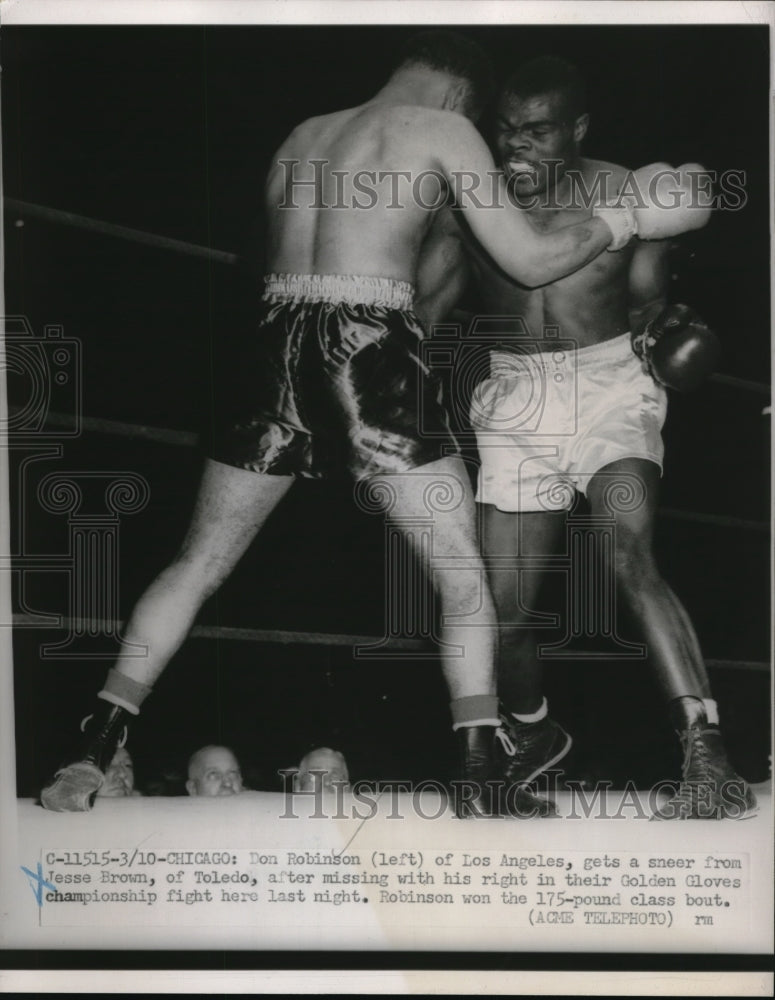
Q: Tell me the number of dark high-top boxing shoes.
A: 4